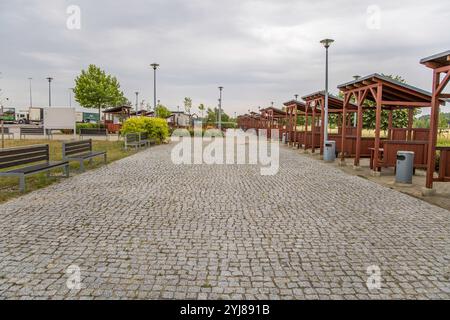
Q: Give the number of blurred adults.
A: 0